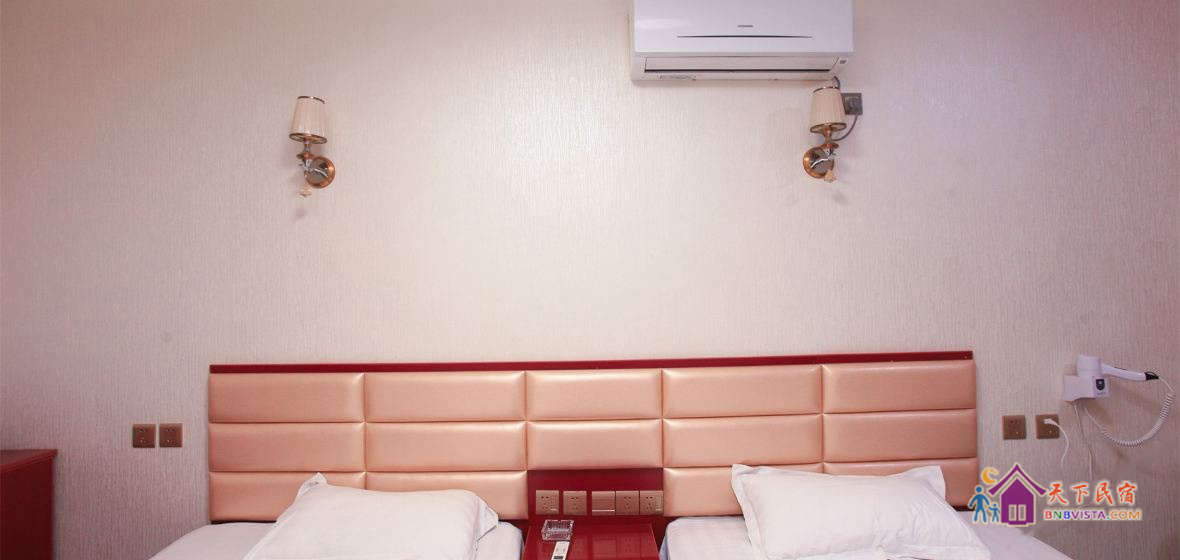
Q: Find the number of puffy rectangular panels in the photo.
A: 14